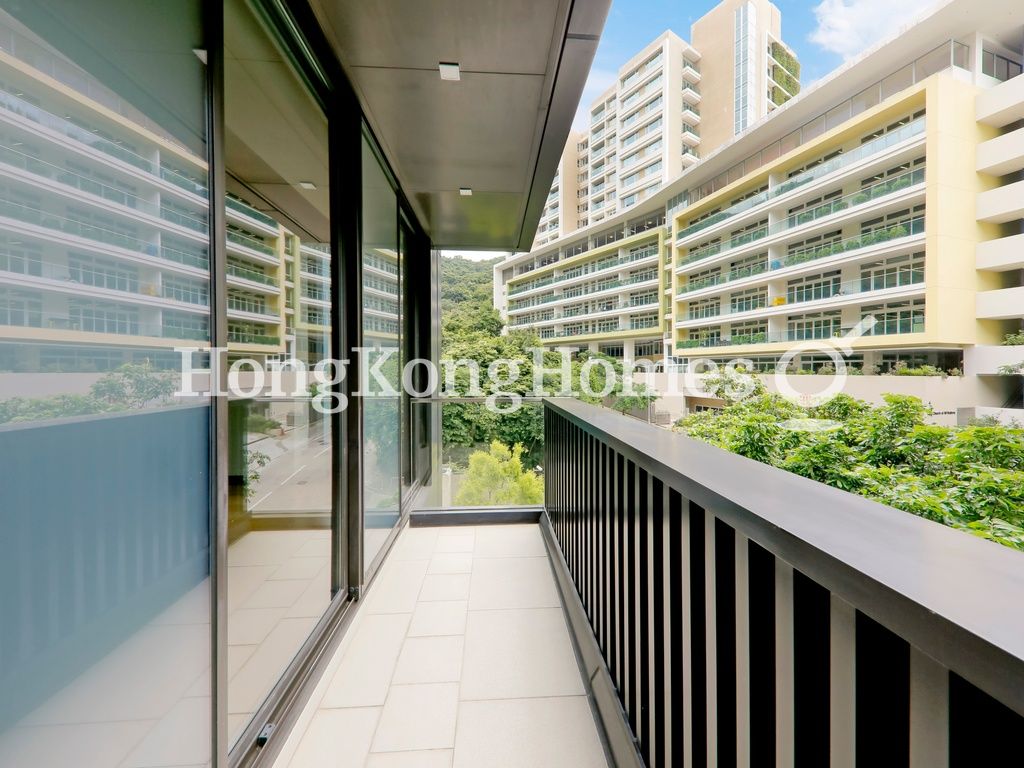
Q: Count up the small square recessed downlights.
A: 2